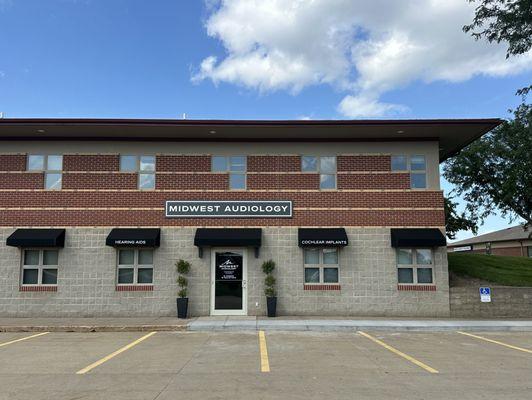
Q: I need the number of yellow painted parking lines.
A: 5